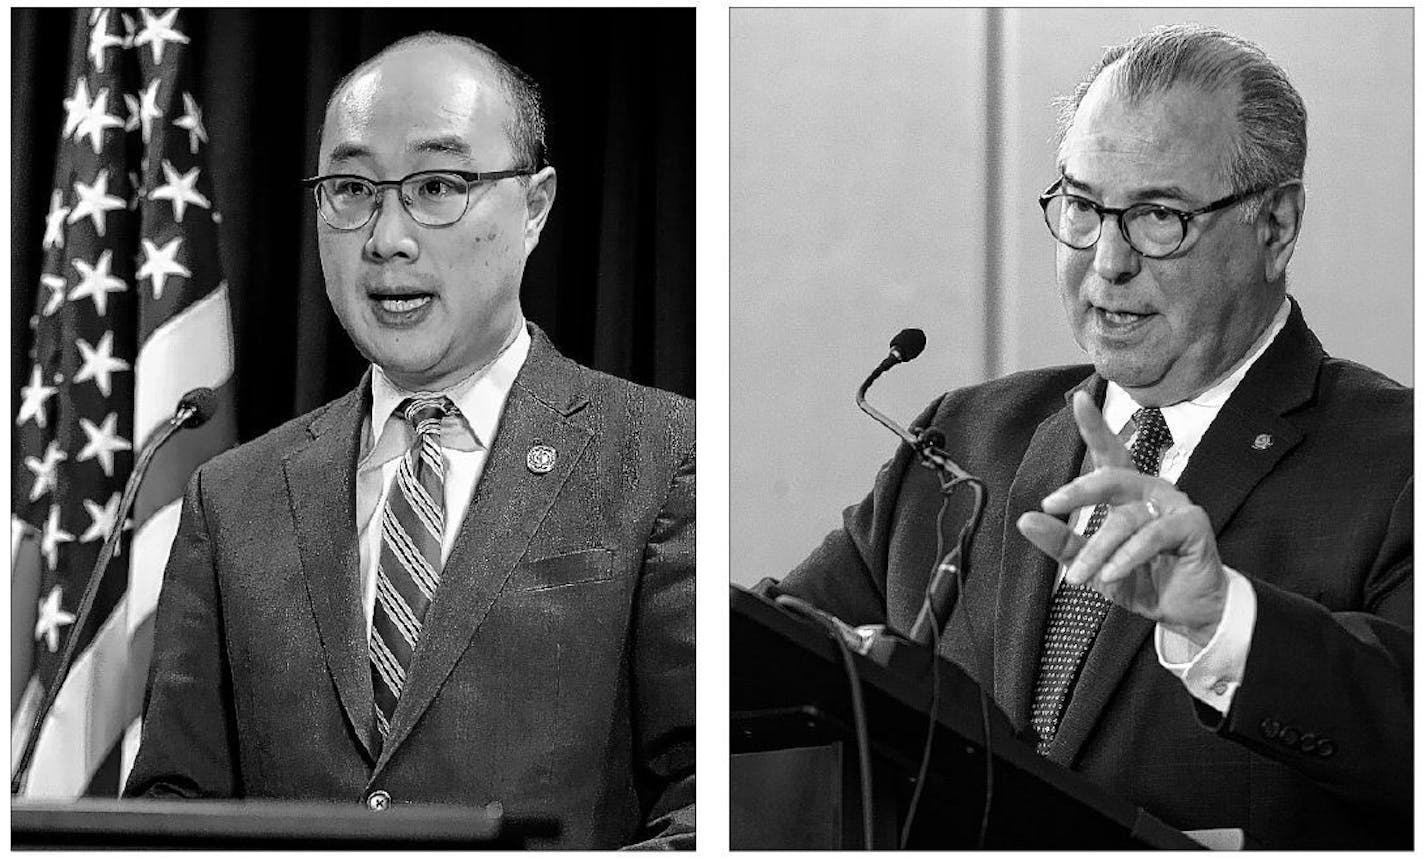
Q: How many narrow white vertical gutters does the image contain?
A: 1